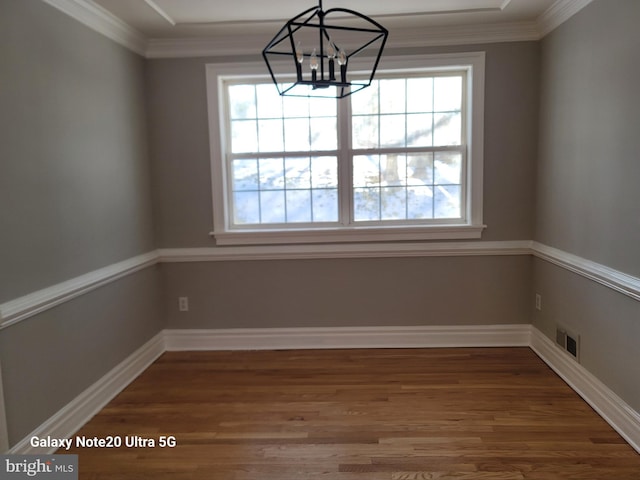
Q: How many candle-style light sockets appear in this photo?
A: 4